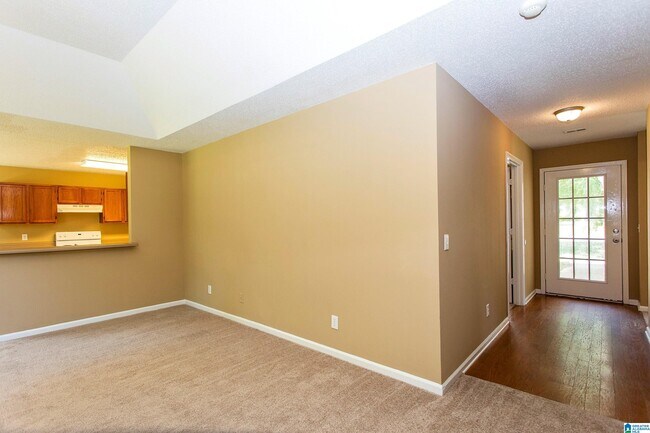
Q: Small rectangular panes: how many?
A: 15